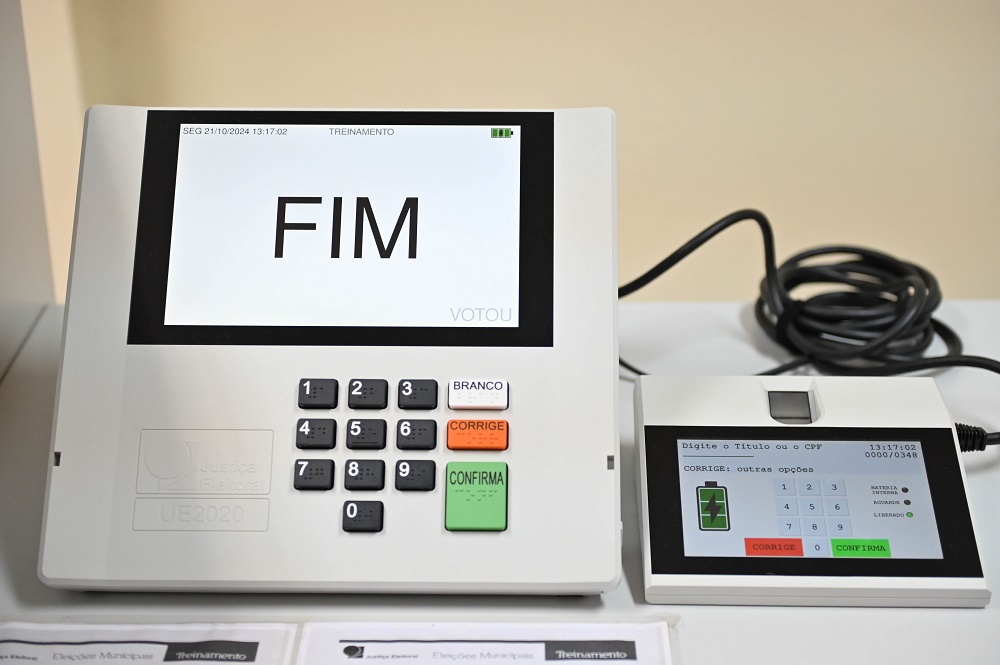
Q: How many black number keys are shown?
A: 10